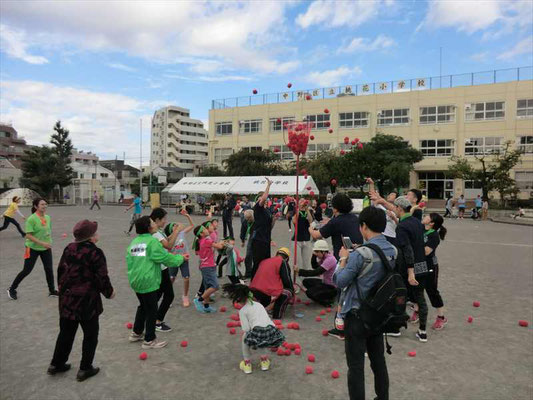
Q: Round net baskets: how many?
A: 1